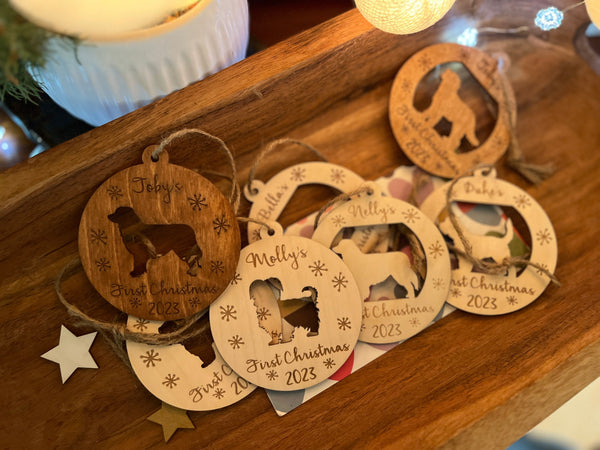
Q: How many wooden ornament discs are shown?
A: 7